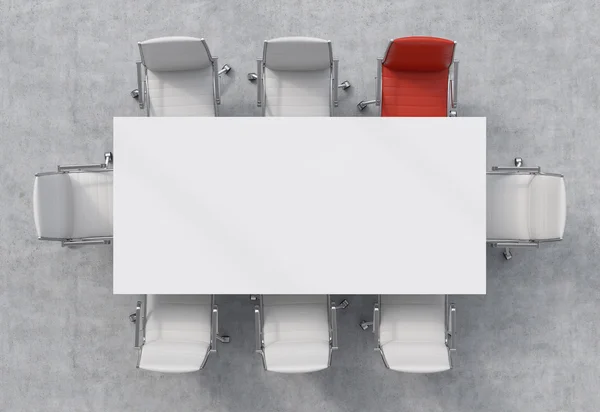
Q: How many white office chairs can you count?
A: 7